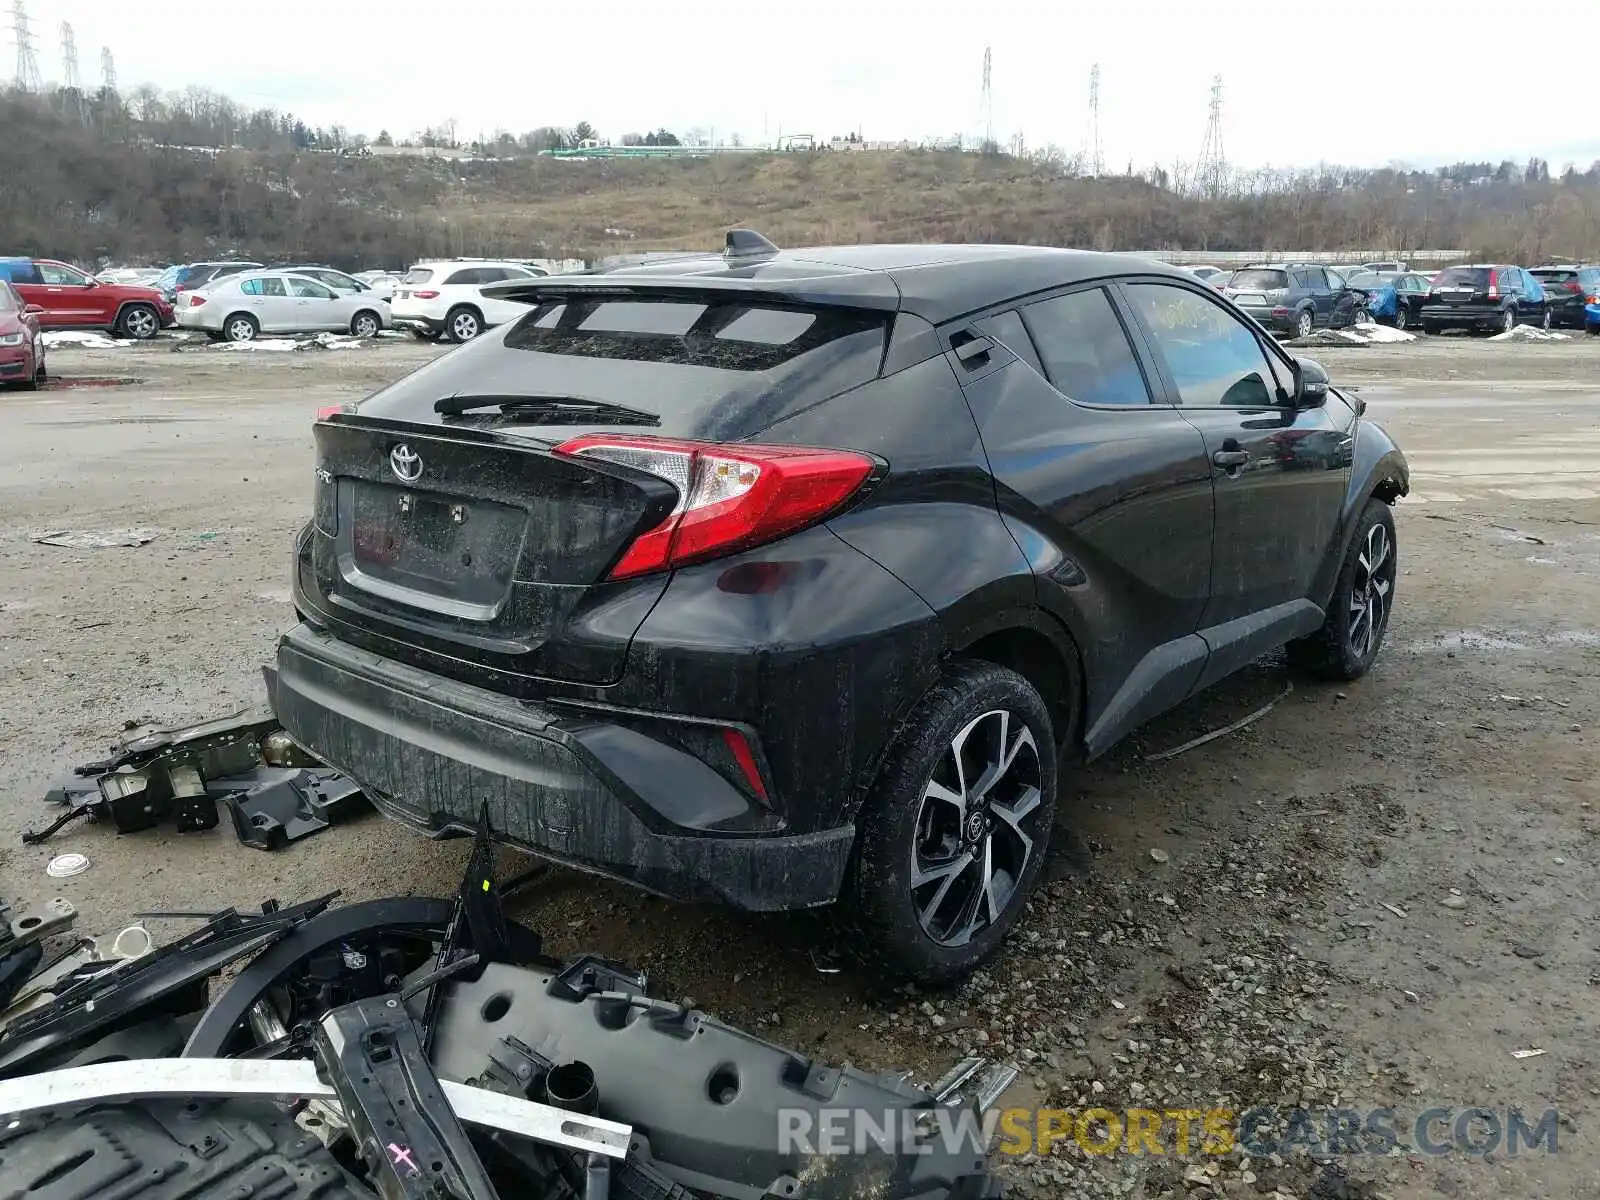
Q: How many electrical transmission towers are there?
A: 6